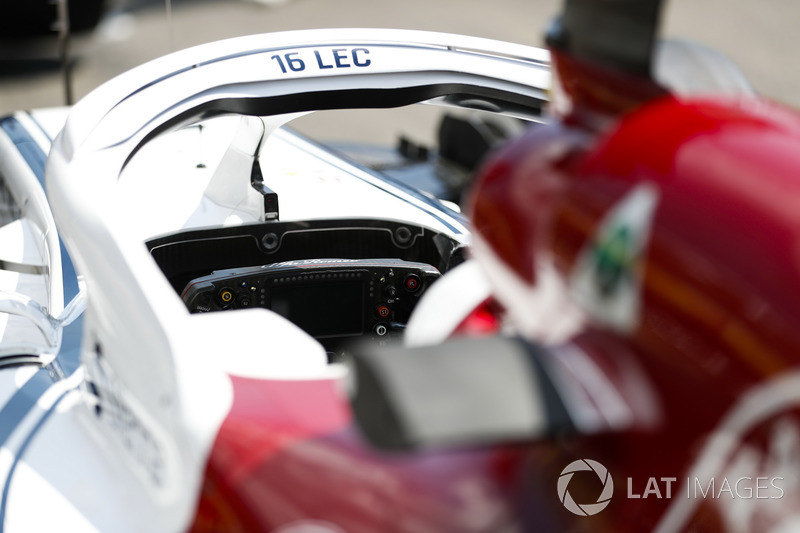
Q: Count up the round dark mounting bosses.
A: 2